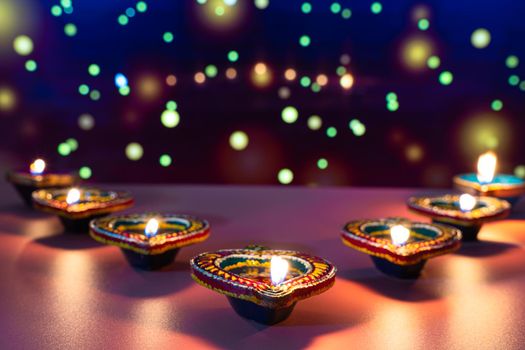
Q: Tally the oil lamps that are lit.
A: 7